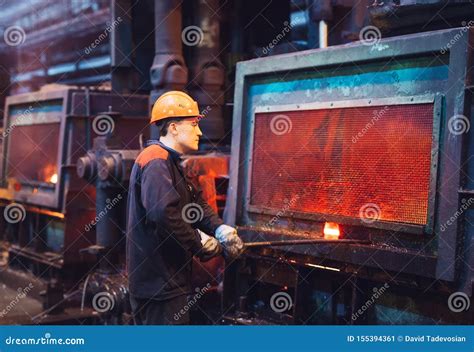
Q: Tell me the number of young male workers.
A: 1